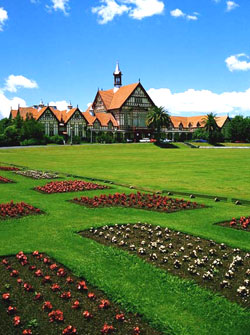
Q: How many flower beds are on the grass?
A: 9